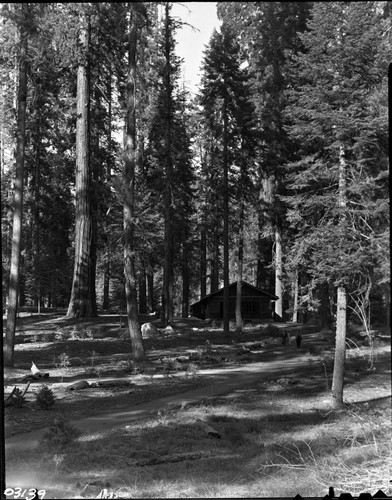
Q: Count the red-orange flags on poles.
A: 0